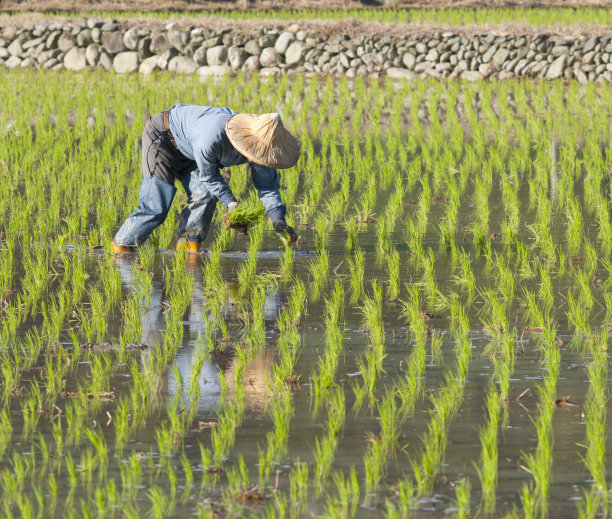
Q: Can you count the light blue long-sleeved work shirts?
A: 1